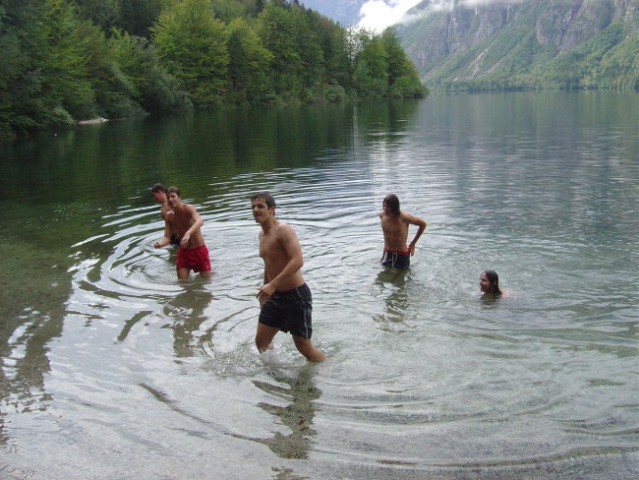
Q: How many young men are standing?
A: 4